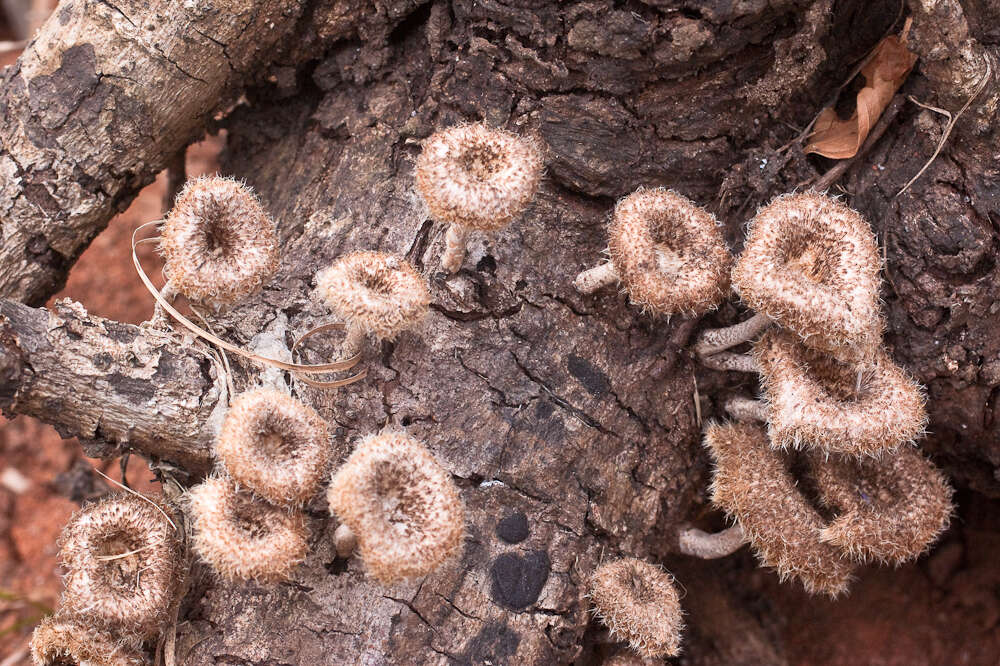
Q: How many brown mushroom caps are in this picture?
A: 14